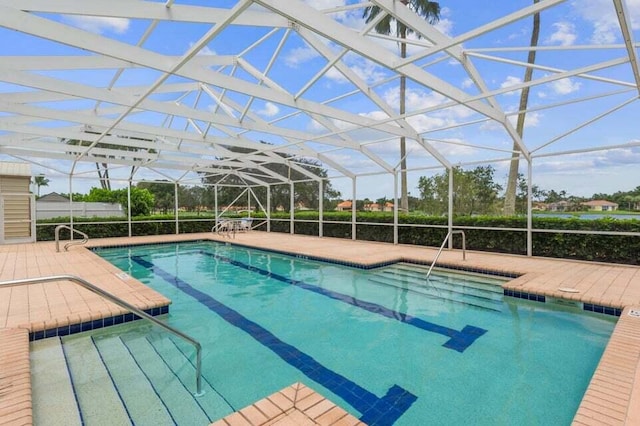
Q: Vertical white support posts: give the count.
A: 12